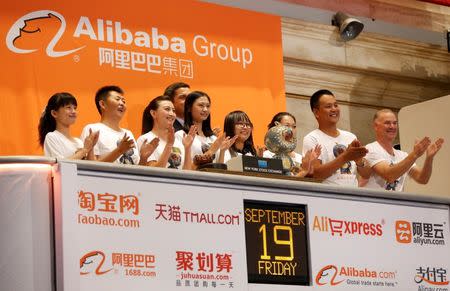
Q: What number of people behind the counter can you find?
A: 9